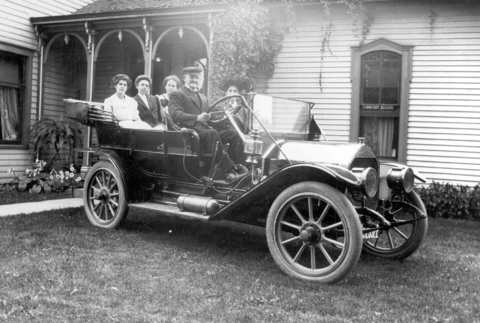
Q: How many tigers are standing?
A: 0